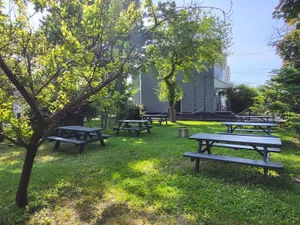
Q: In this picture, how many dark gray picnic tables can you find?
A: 6